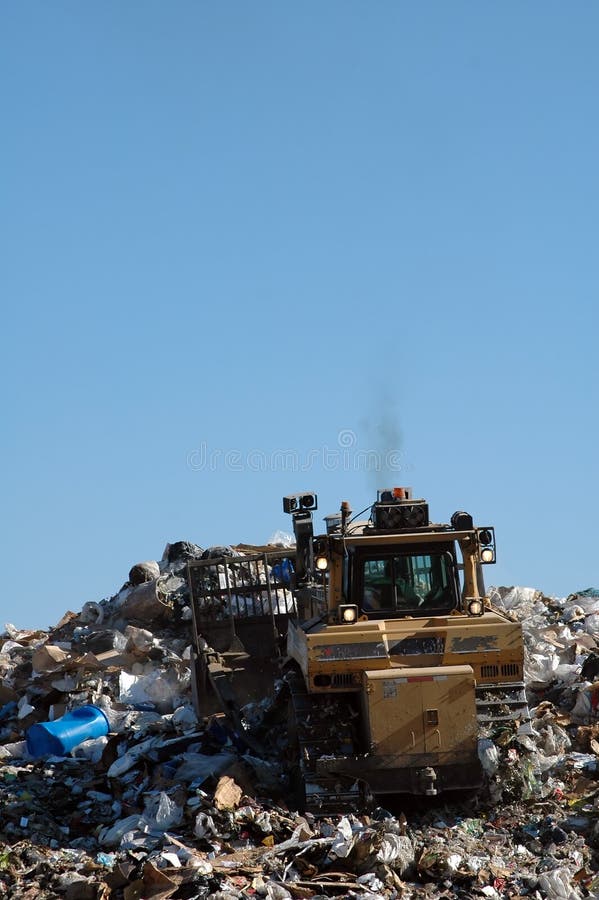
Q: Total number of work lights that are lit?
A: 4